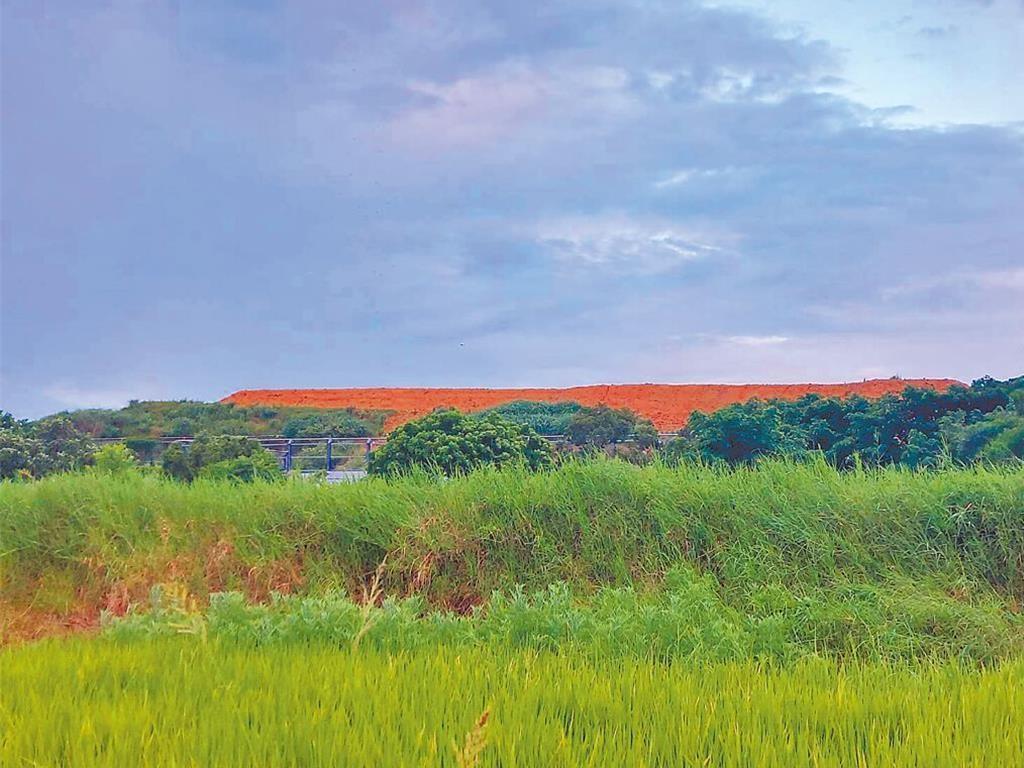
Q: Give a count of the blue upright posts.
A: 3